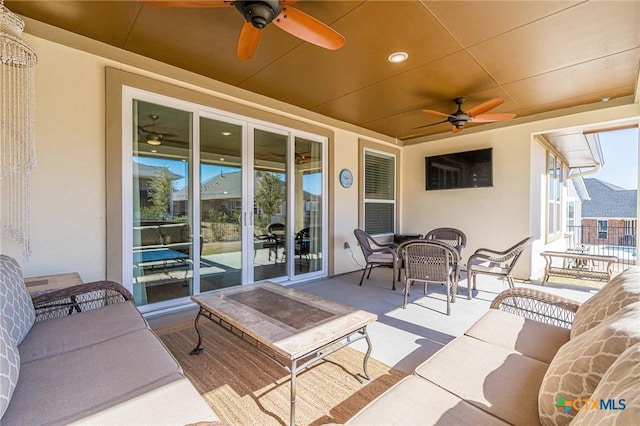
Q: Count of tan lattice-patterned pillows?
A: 3